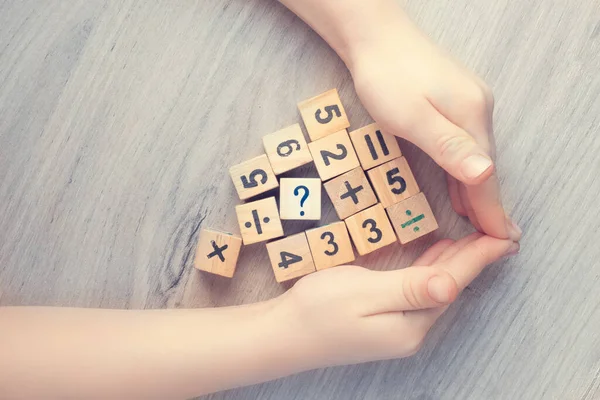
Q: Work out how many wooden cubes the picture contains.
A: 14